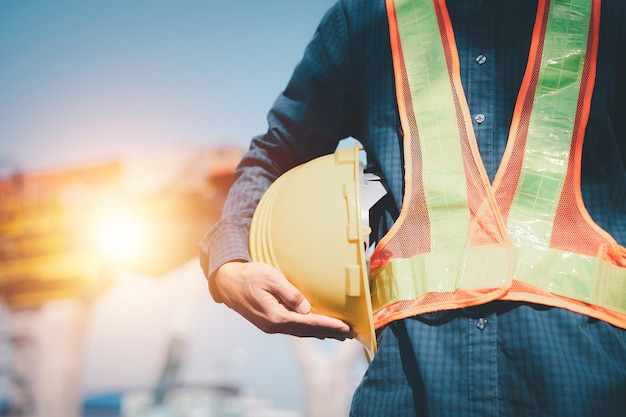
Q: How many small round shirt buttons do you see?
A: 3